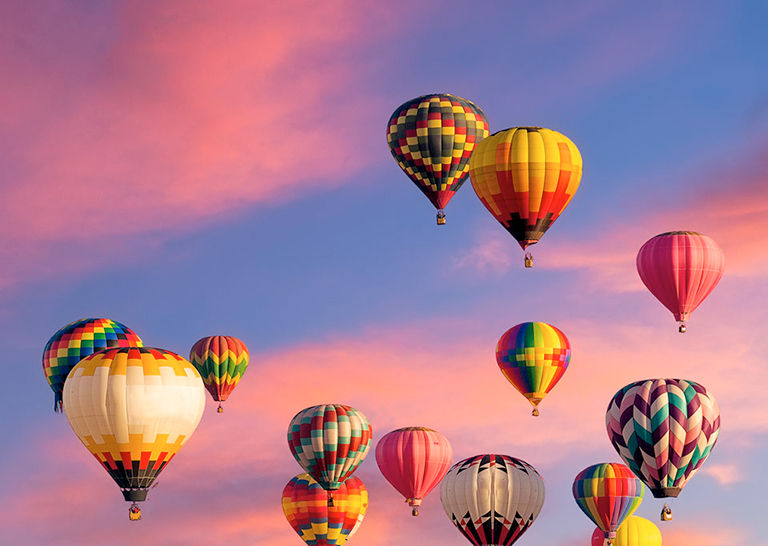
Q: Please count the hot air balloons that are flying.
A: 14